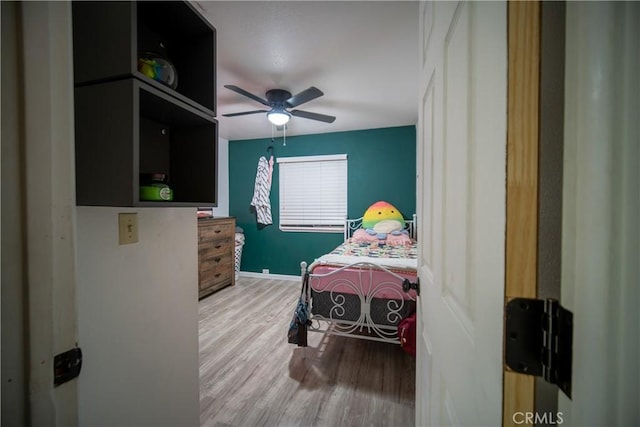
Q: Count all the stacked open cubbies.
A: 2